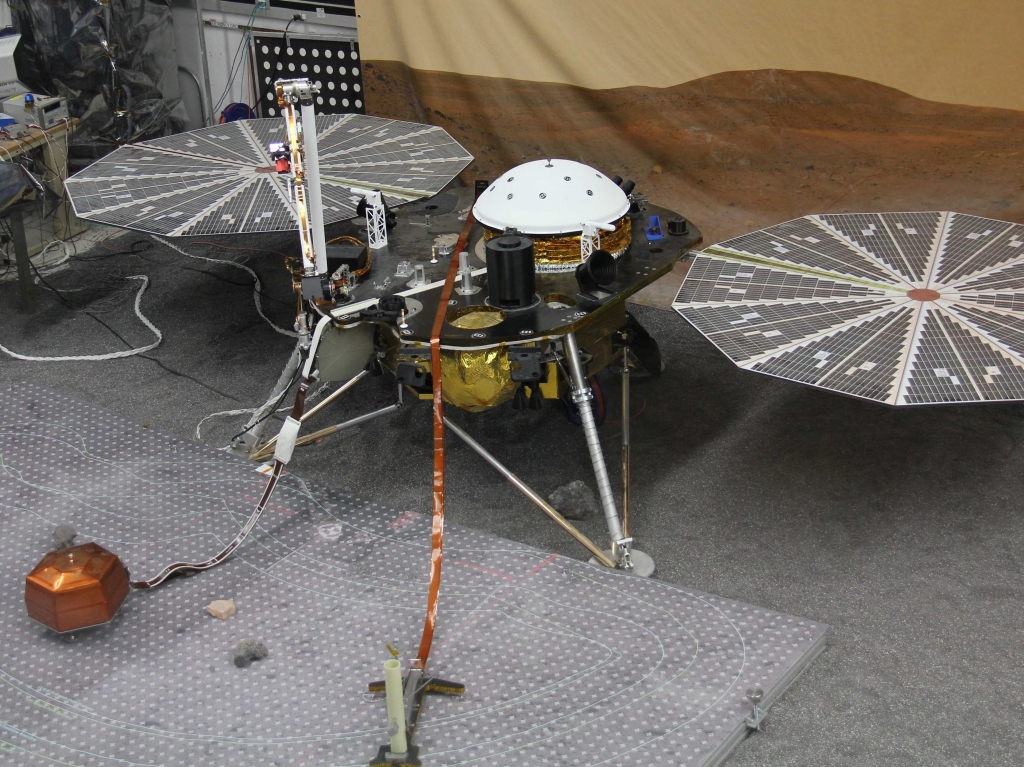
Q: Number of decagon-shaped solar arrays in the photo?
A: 2